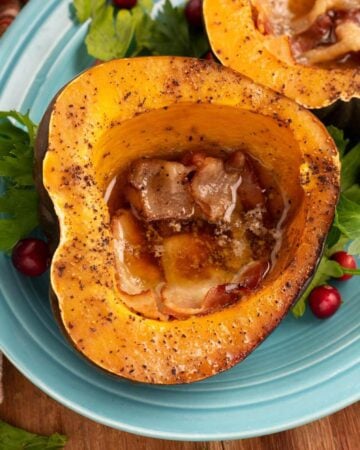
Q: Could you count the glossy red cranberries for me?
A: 5